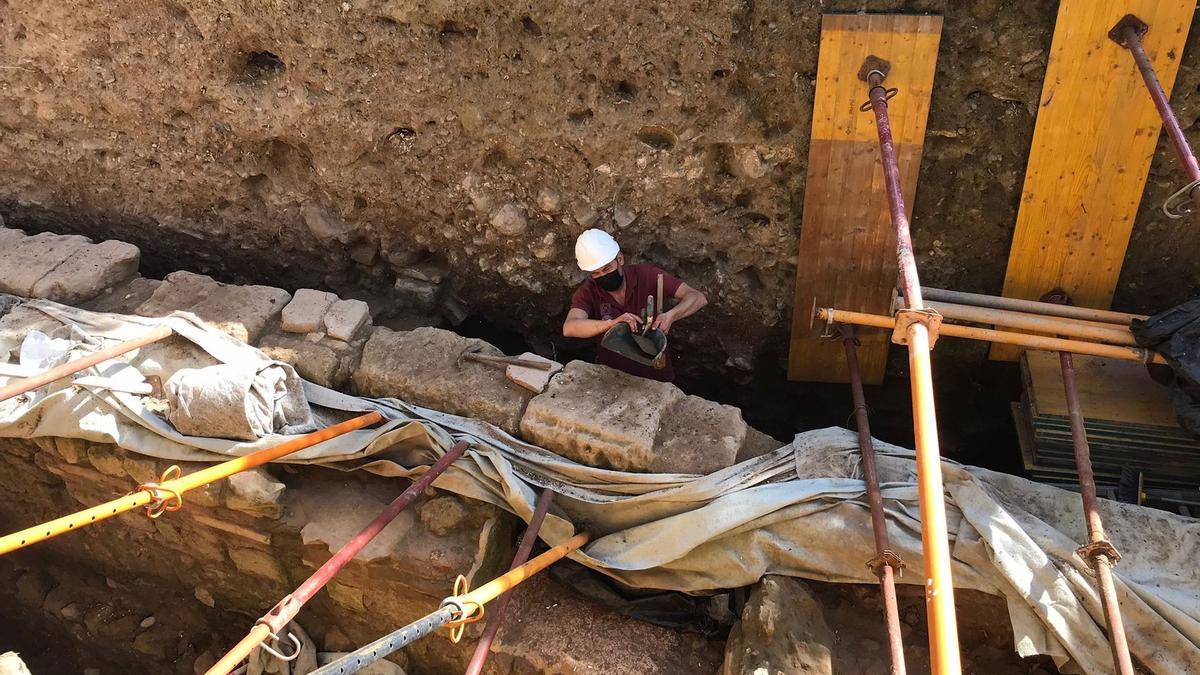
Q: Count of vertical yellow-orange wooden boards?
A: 2